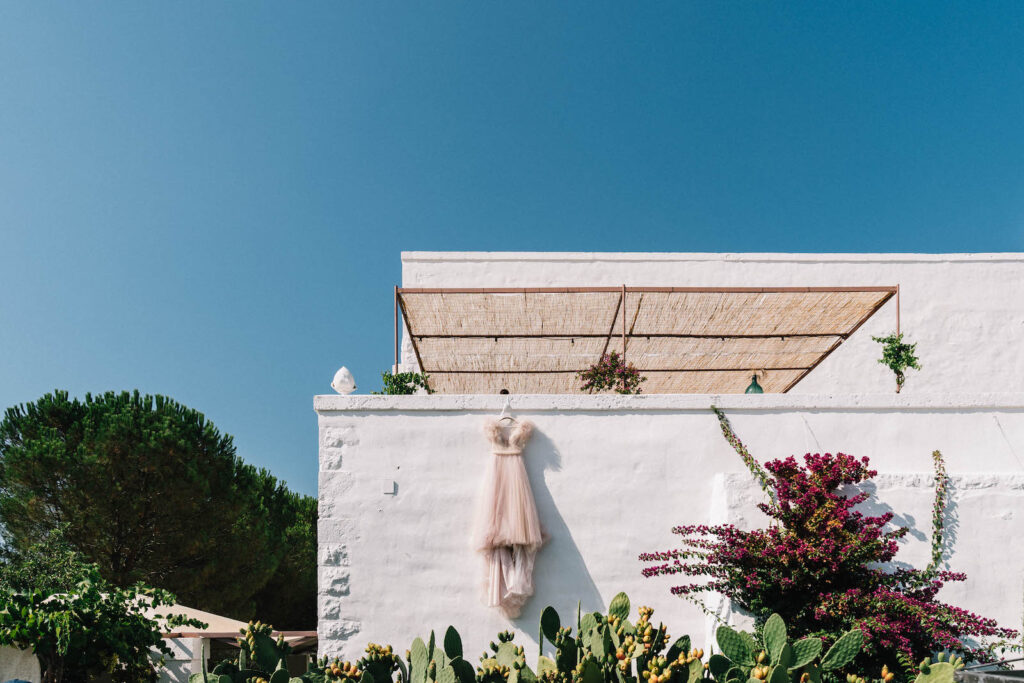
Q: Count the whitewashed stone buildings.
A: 1